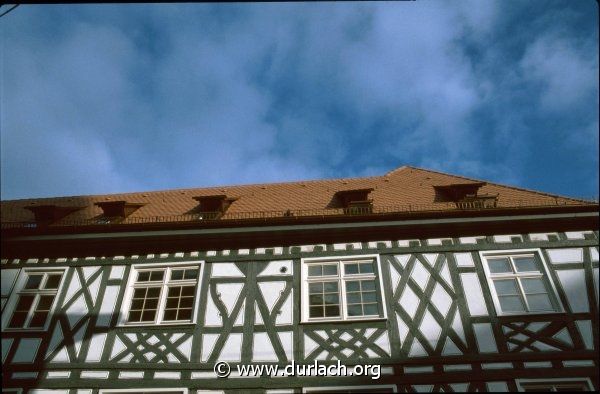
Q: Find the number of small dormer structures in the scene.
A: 5